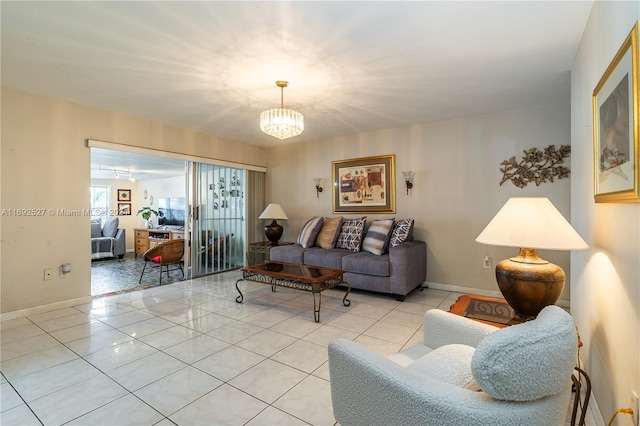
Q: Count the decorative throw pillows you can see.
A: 5